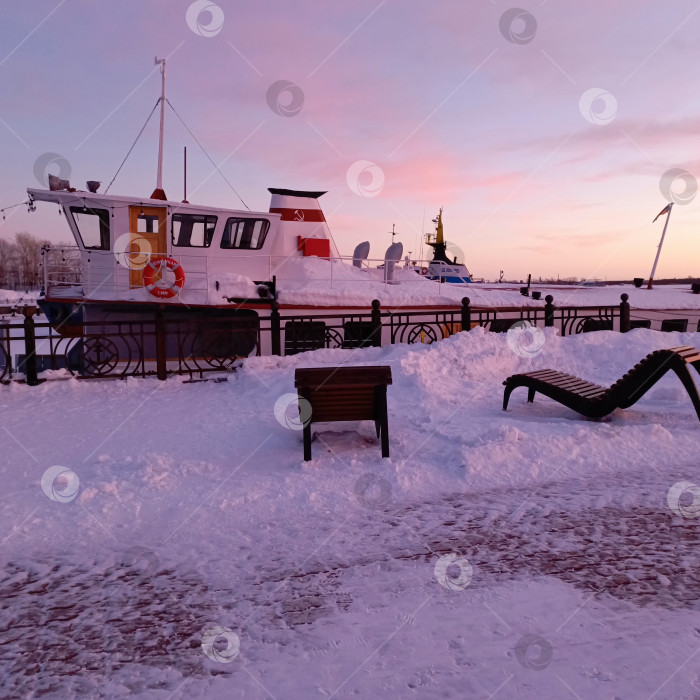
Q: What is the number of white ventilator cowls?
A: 2